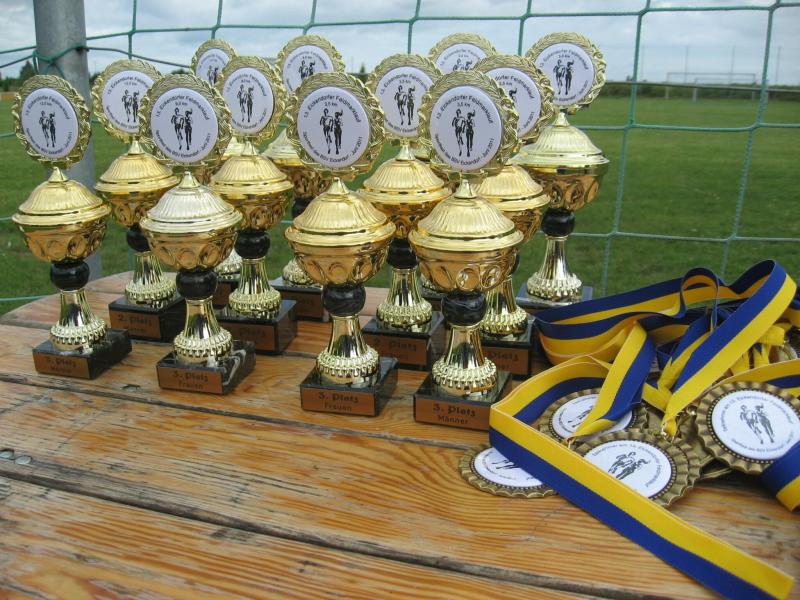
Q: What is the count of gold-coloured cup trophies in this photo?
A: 12